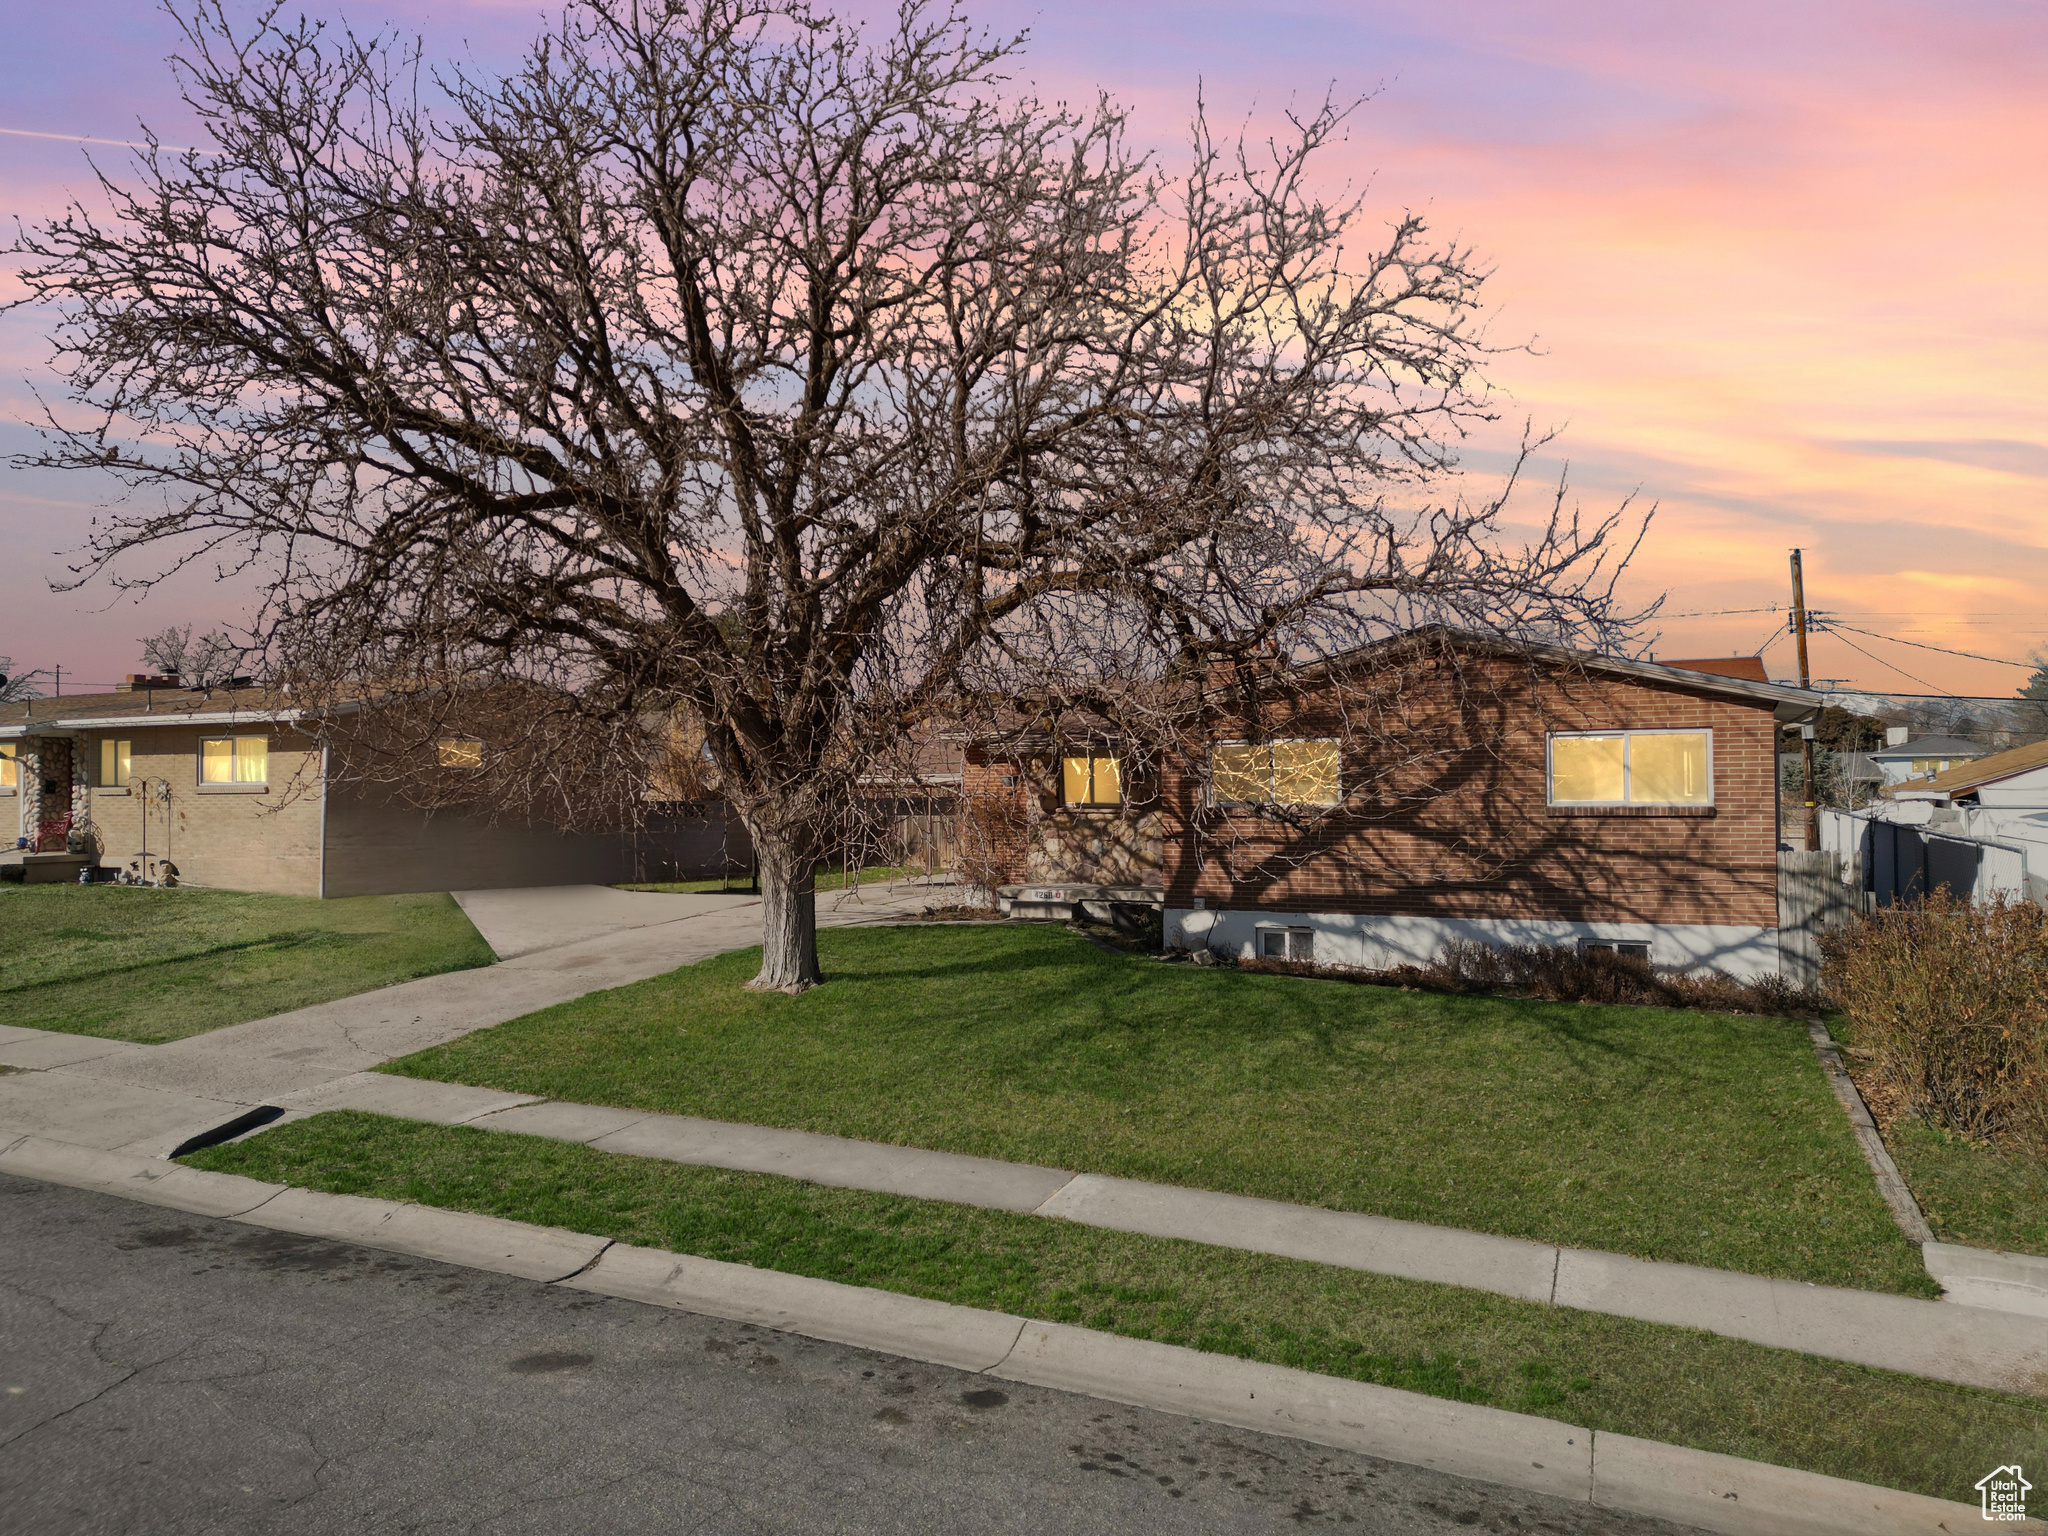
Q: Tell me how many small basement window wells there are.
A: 2